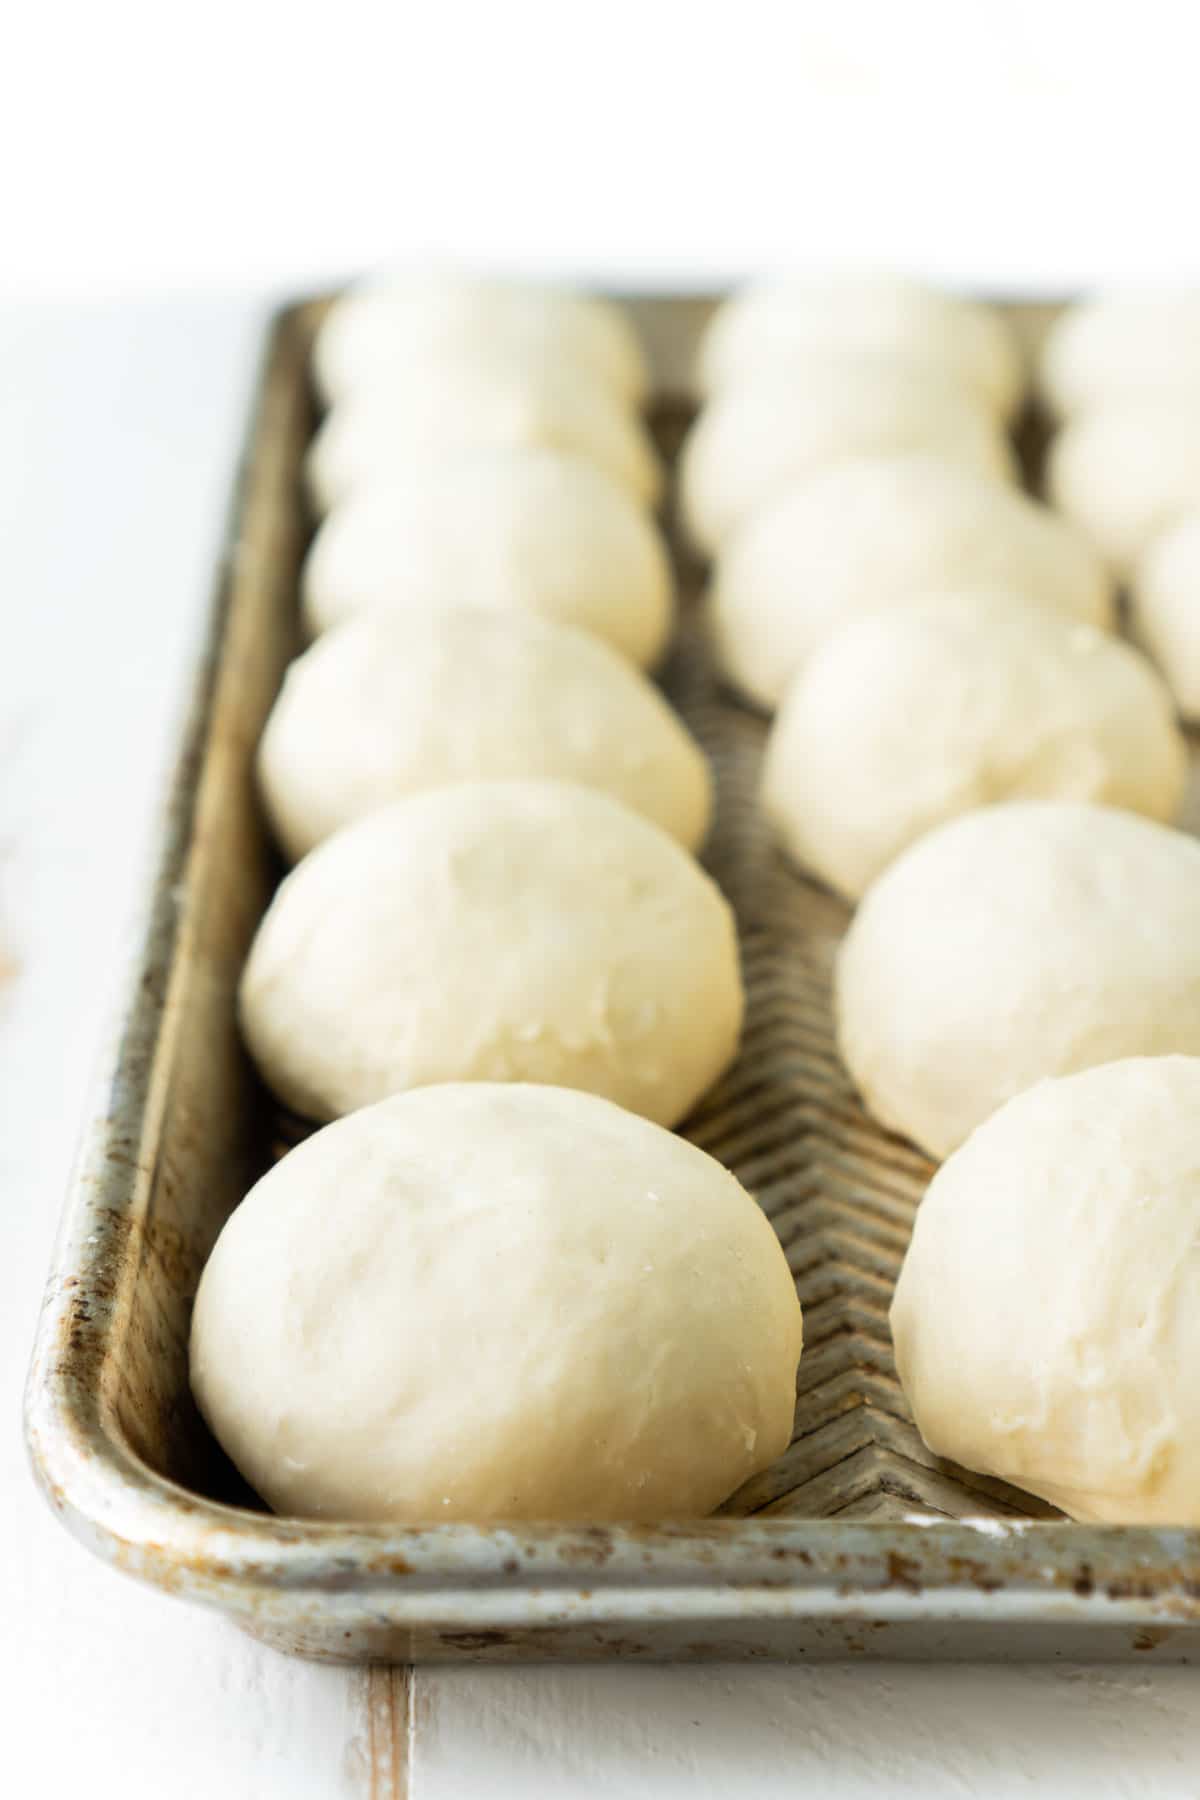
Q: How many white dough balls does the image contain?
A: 15